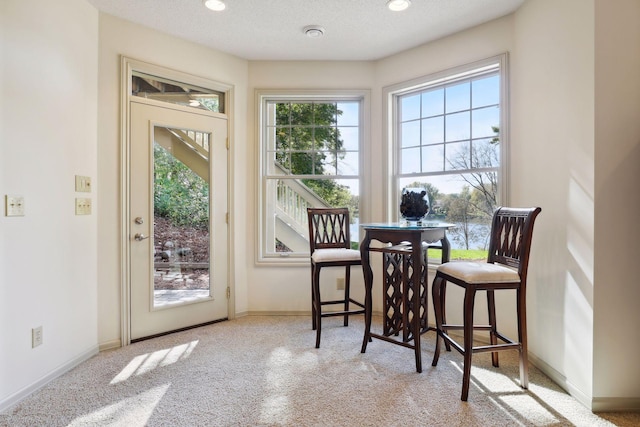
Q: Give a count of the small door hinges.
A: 3